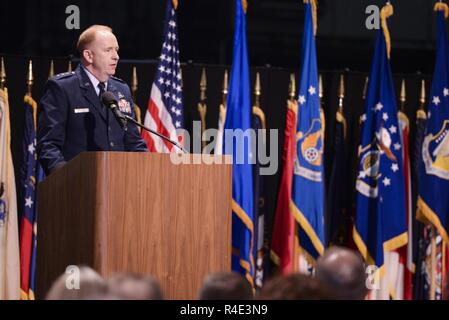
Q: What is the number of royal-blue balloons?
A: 0